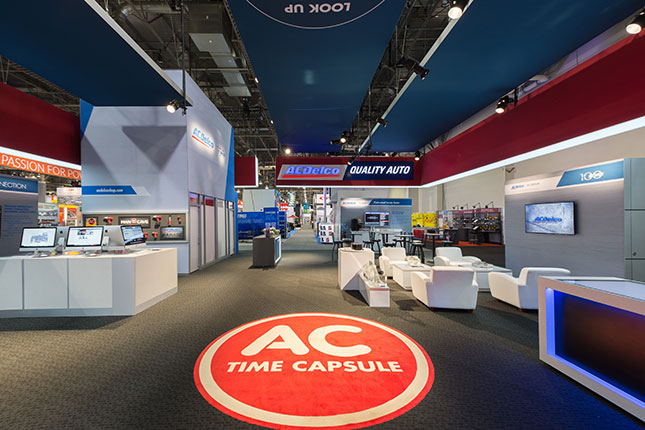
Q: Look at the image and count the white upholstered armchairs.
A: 4